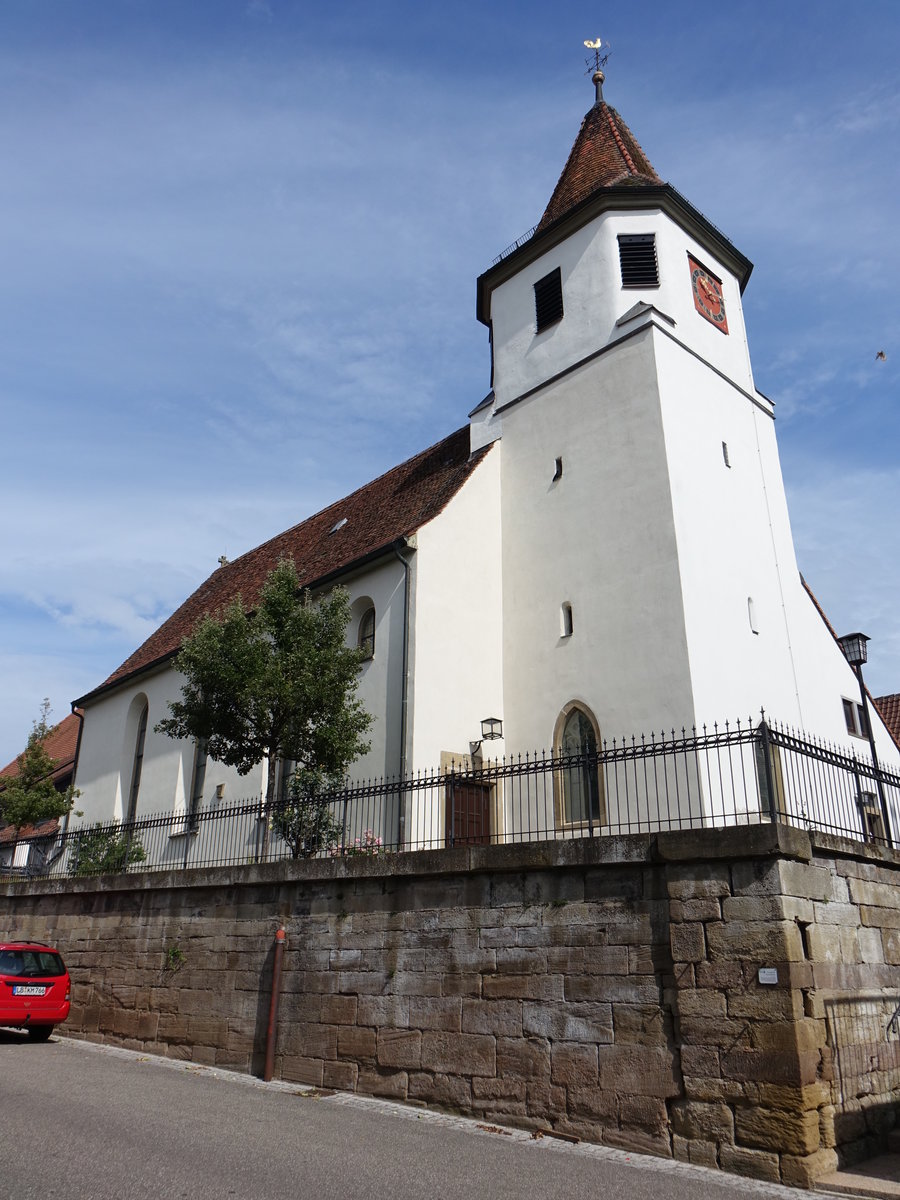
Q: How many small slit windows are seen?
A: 4